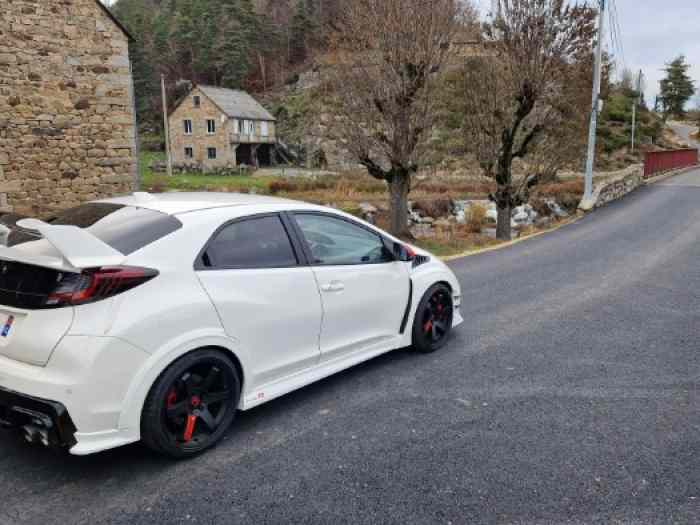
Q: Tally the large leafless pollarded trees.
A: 2